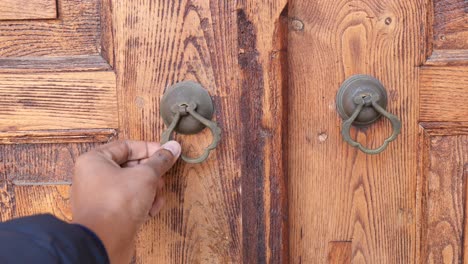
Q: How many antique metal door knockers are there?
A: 2